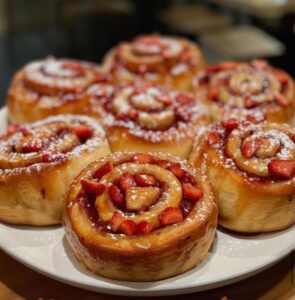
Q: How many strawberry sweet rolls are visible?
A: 7